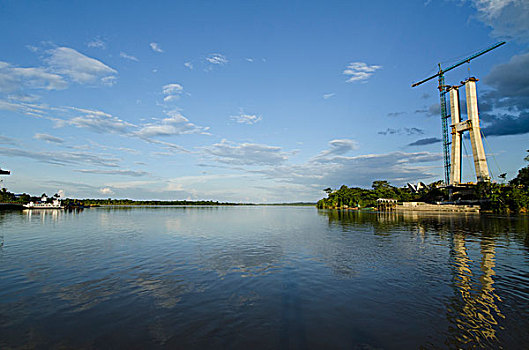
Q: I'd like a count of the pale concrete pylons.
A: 2